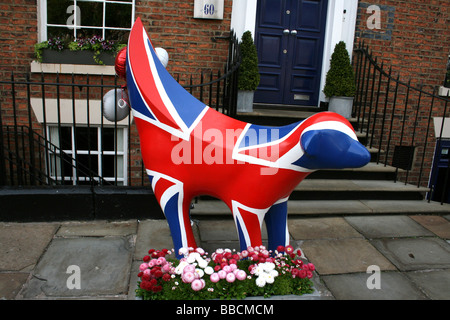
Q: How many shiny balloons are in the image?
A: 3